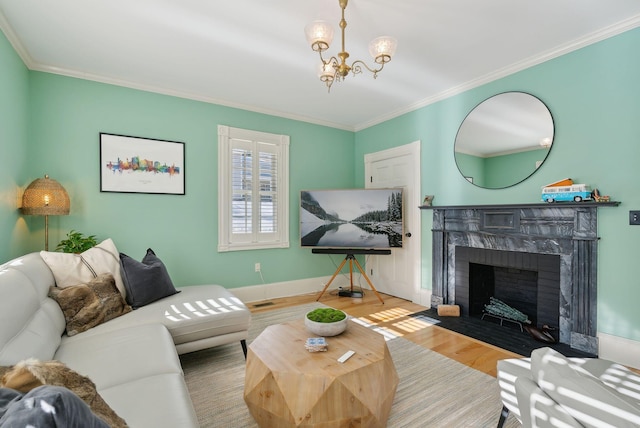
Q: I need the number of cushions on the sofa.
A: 5